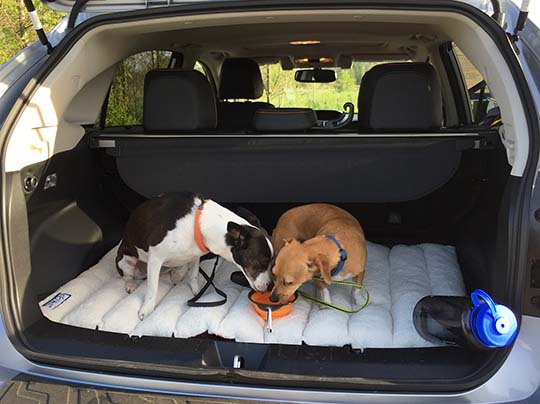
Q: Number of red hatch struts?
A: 0